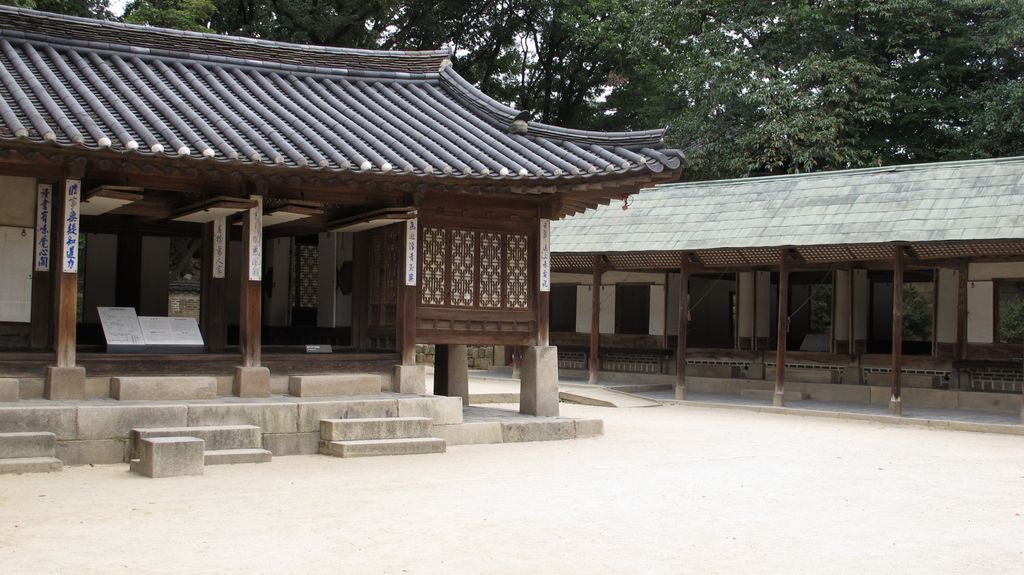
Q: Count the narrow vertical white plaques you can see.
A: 6